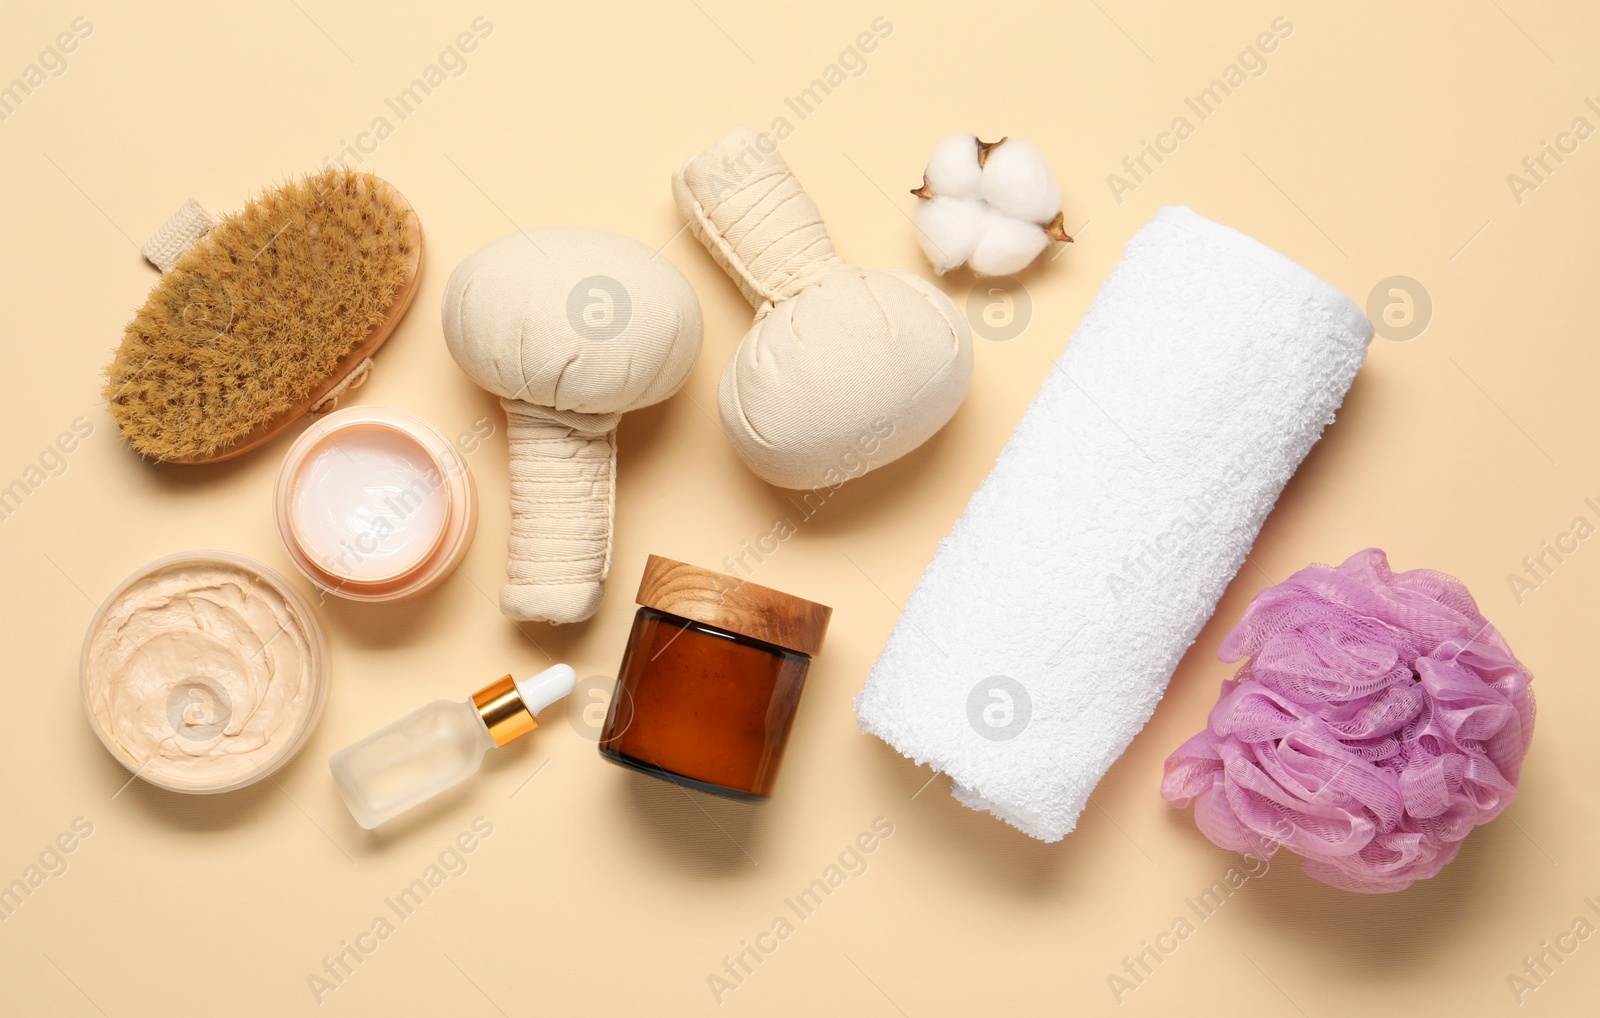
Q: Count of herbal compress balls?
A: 2